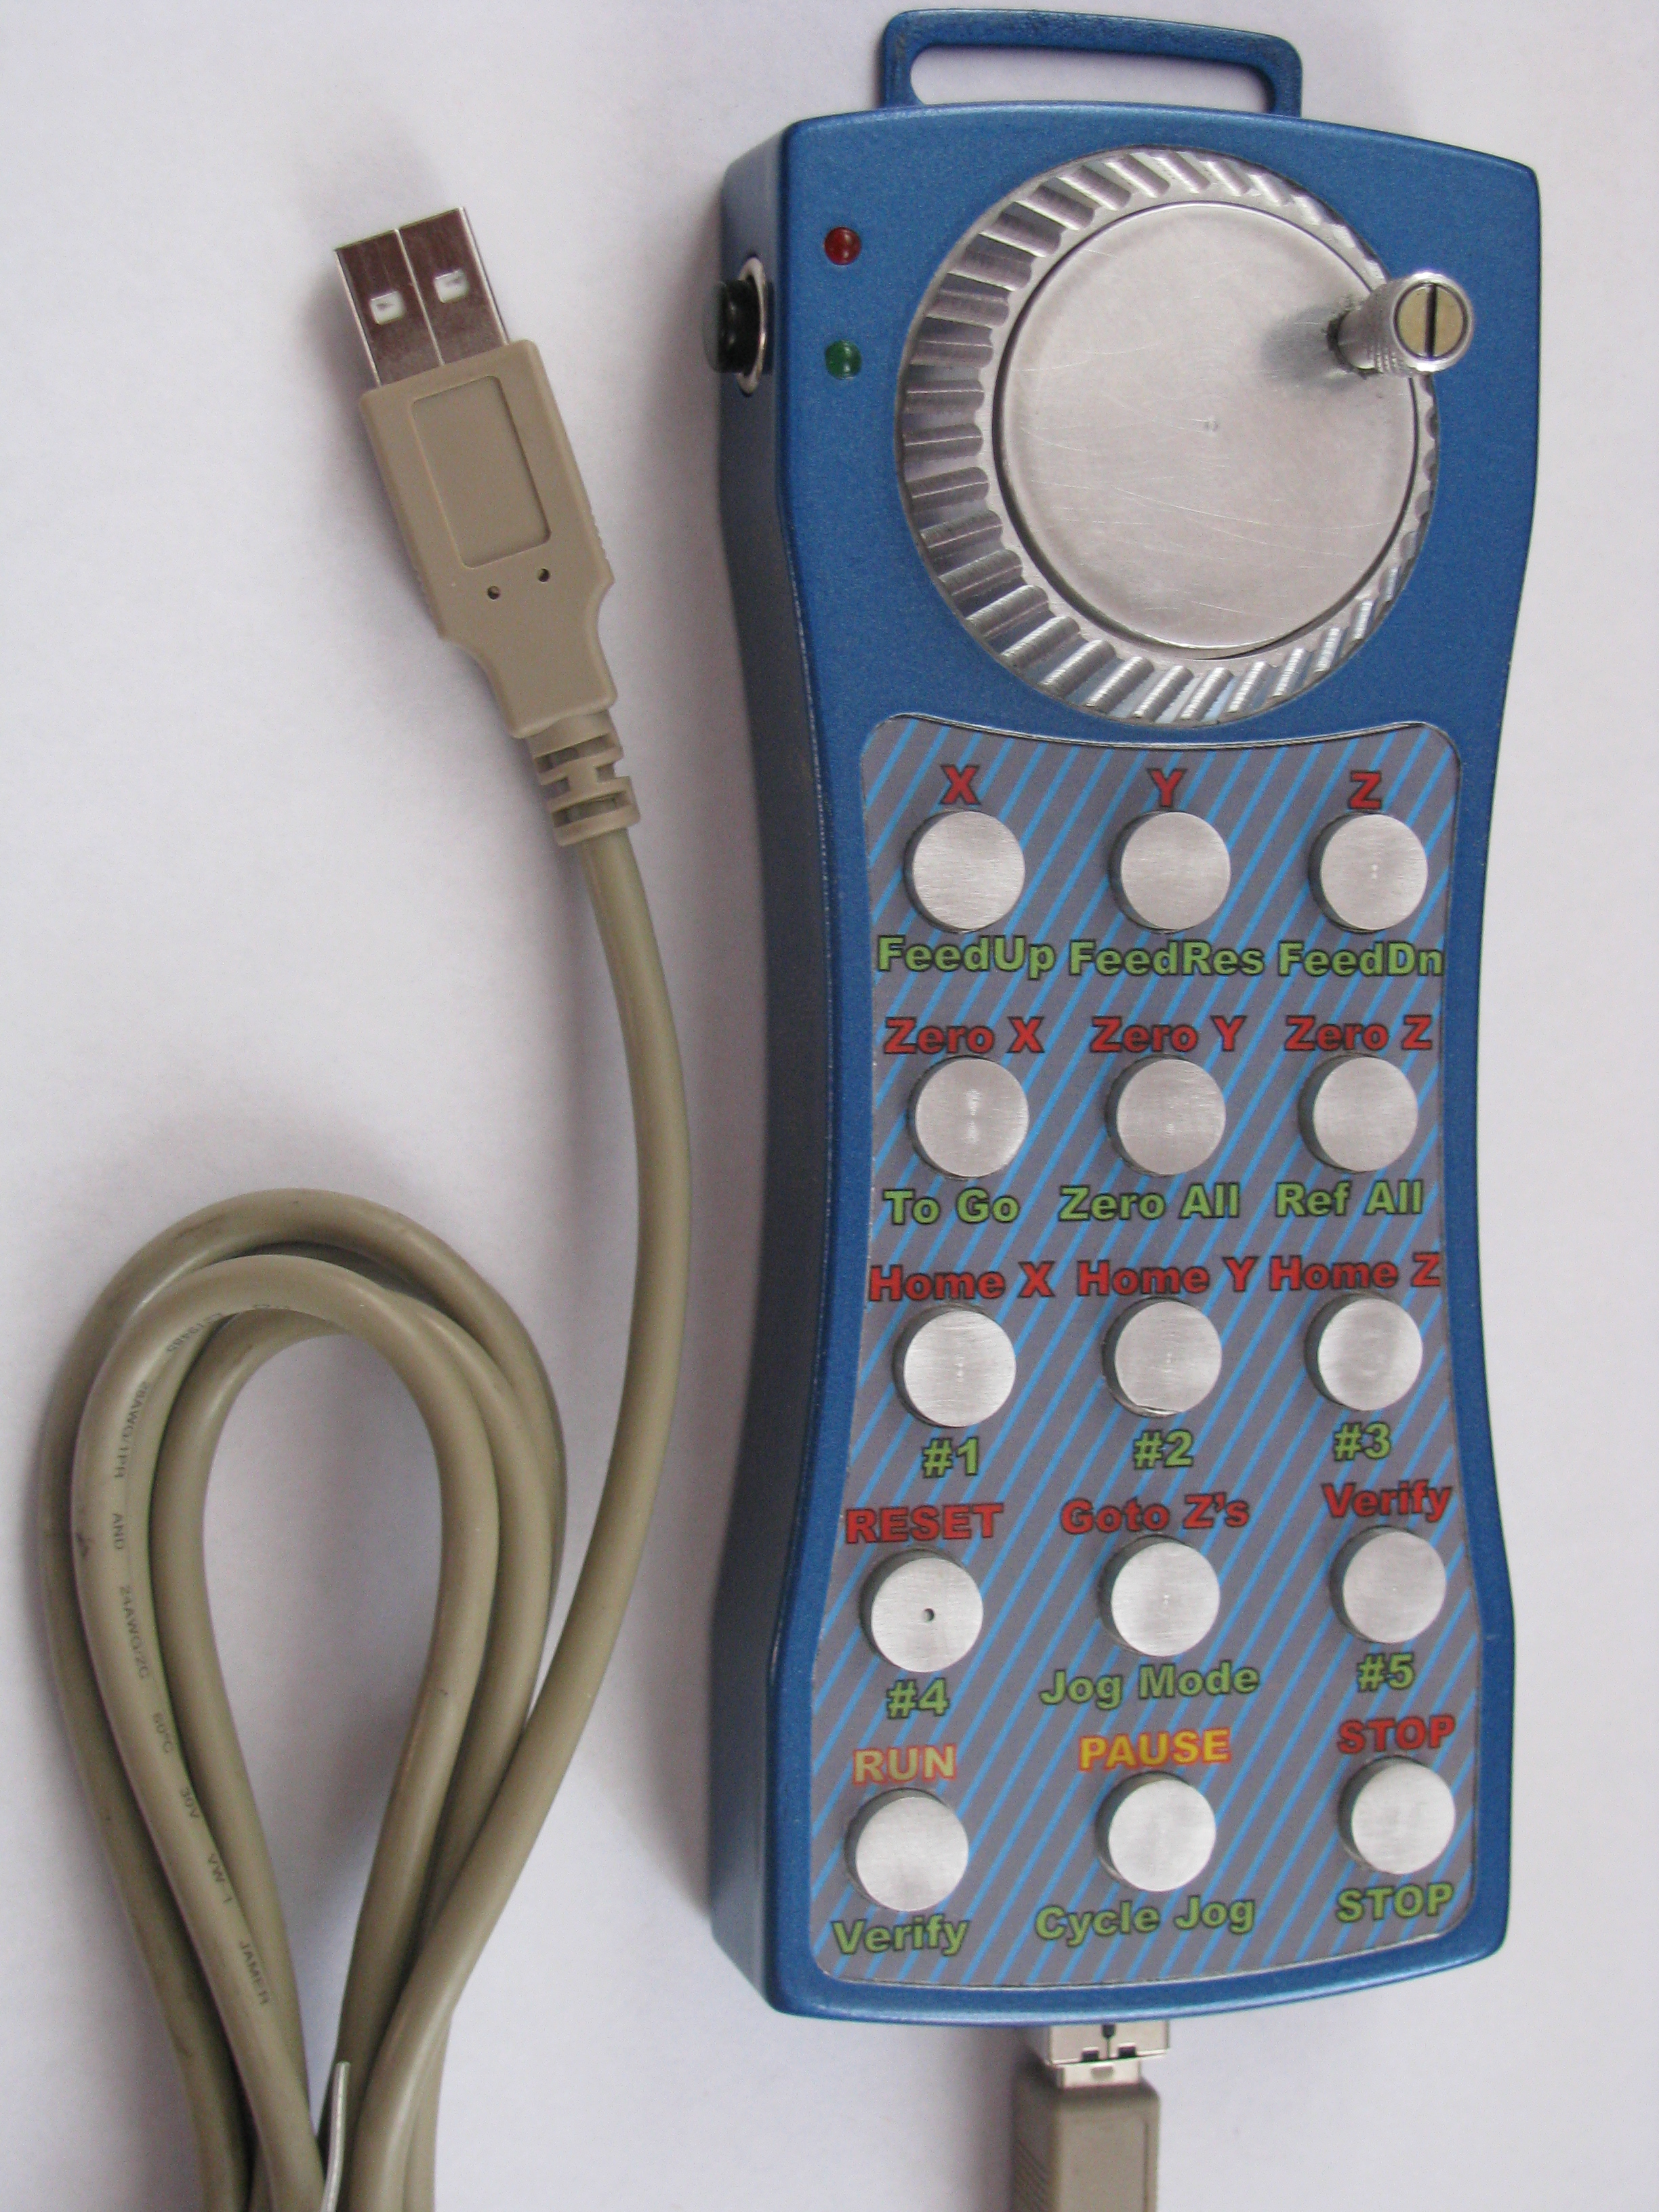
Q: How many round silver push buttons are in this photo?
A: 15